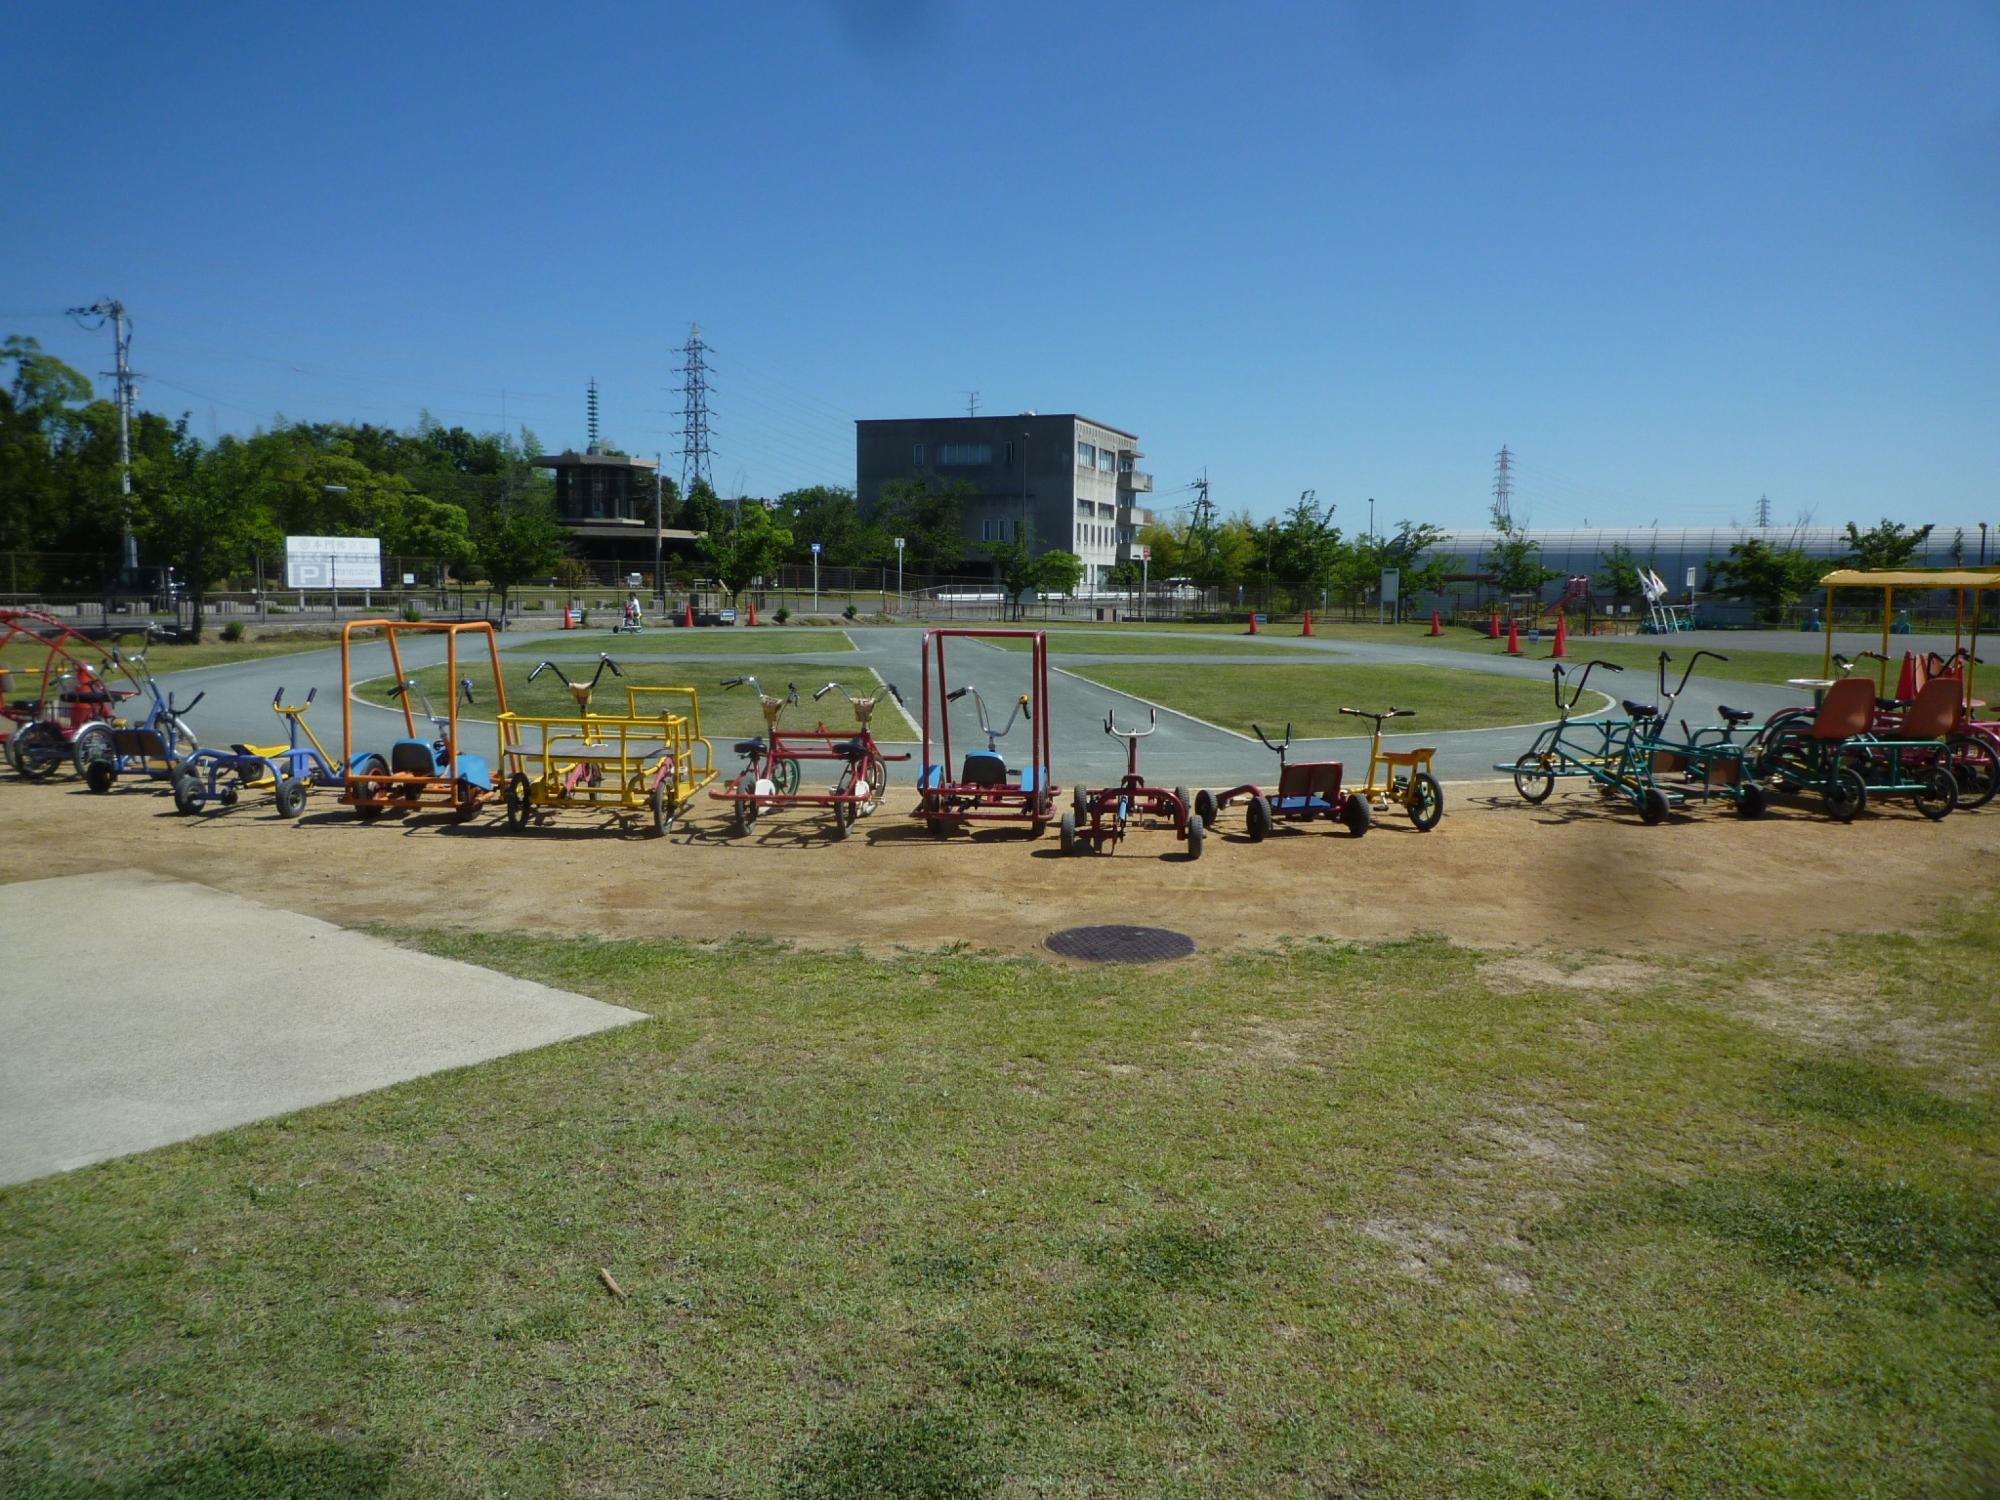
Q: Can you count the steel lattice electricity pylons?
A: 3